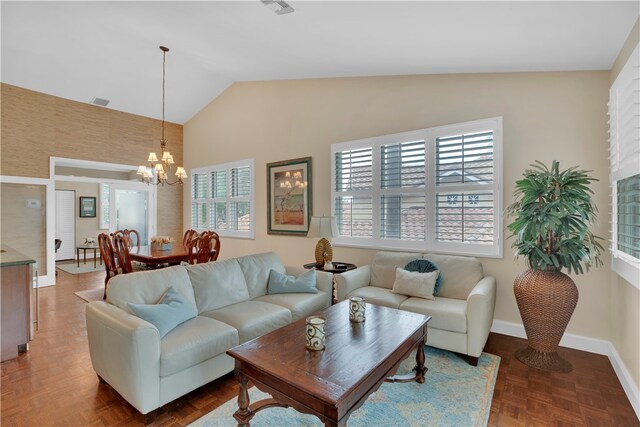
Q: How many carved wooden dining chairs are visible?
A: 6